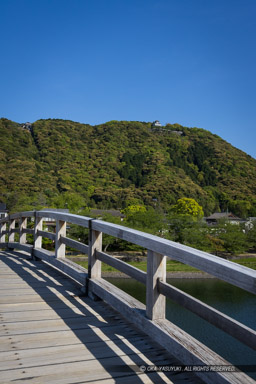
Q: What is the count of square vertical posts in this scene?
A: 7